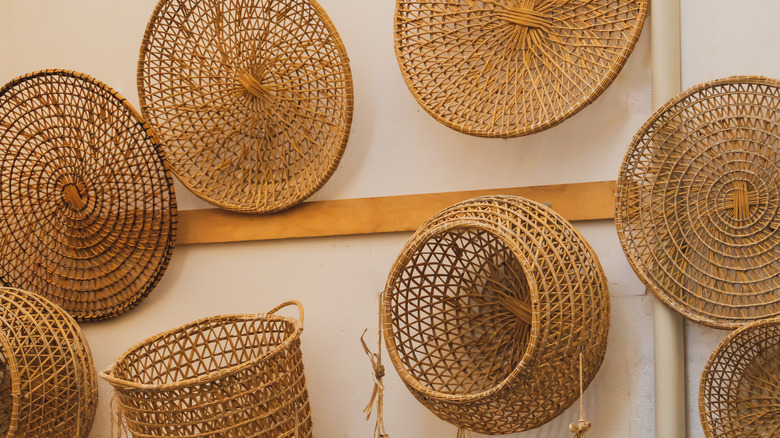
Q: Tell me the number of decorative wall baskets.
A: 8